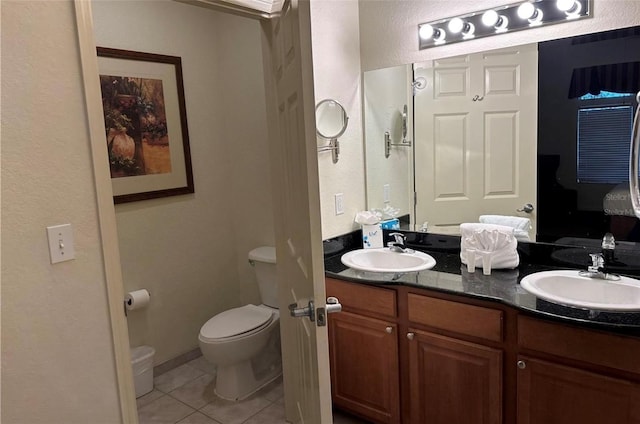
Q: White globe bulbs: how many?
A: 5